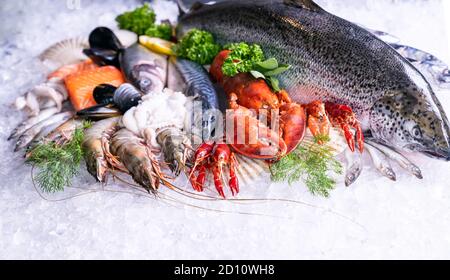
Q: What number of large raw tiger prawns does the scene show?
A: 3